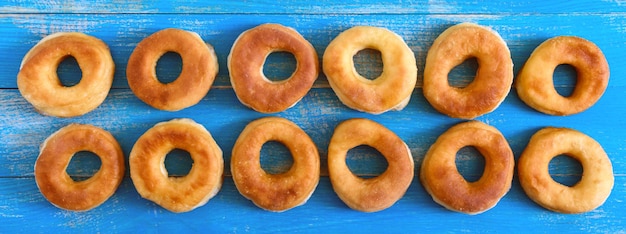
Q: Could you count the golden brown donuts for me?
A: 12